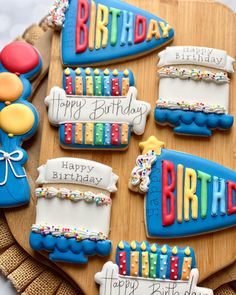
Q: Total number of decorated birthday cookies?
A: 7